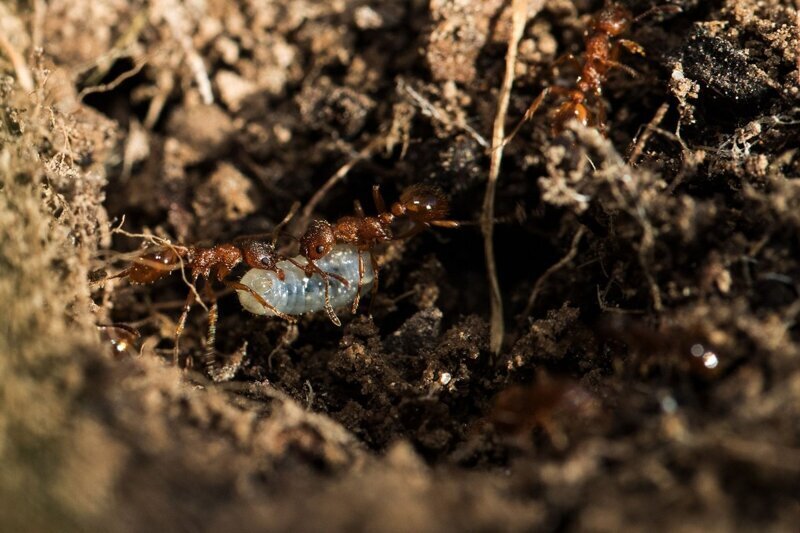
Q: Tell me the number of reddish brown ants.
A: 3